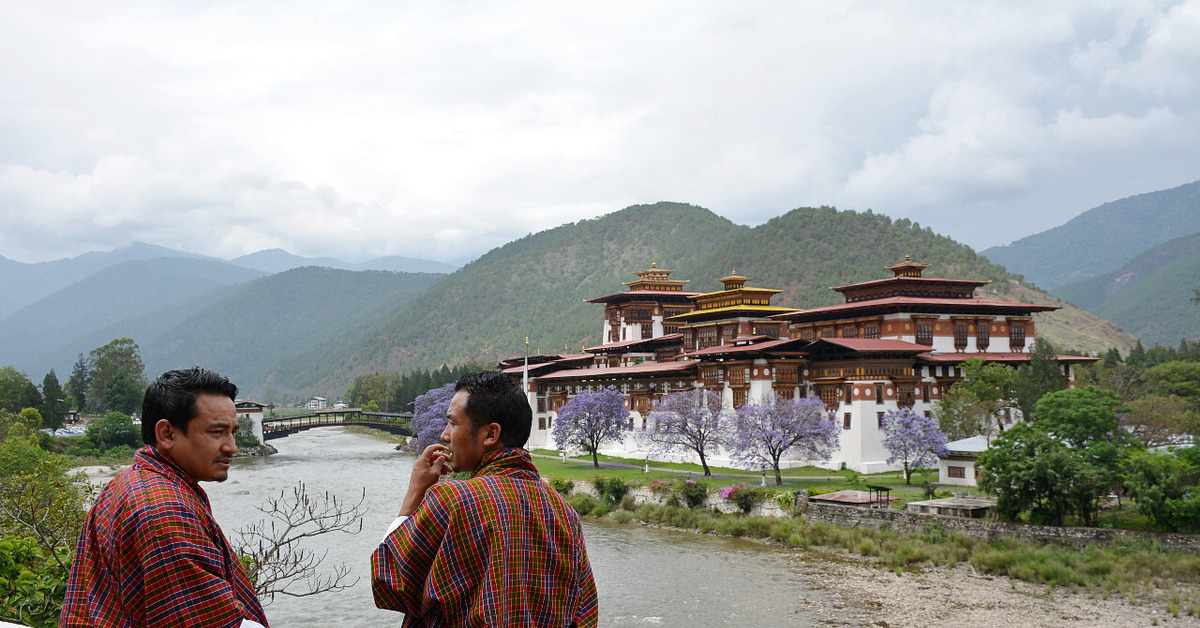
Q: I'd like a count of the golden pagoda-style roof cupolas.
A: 3